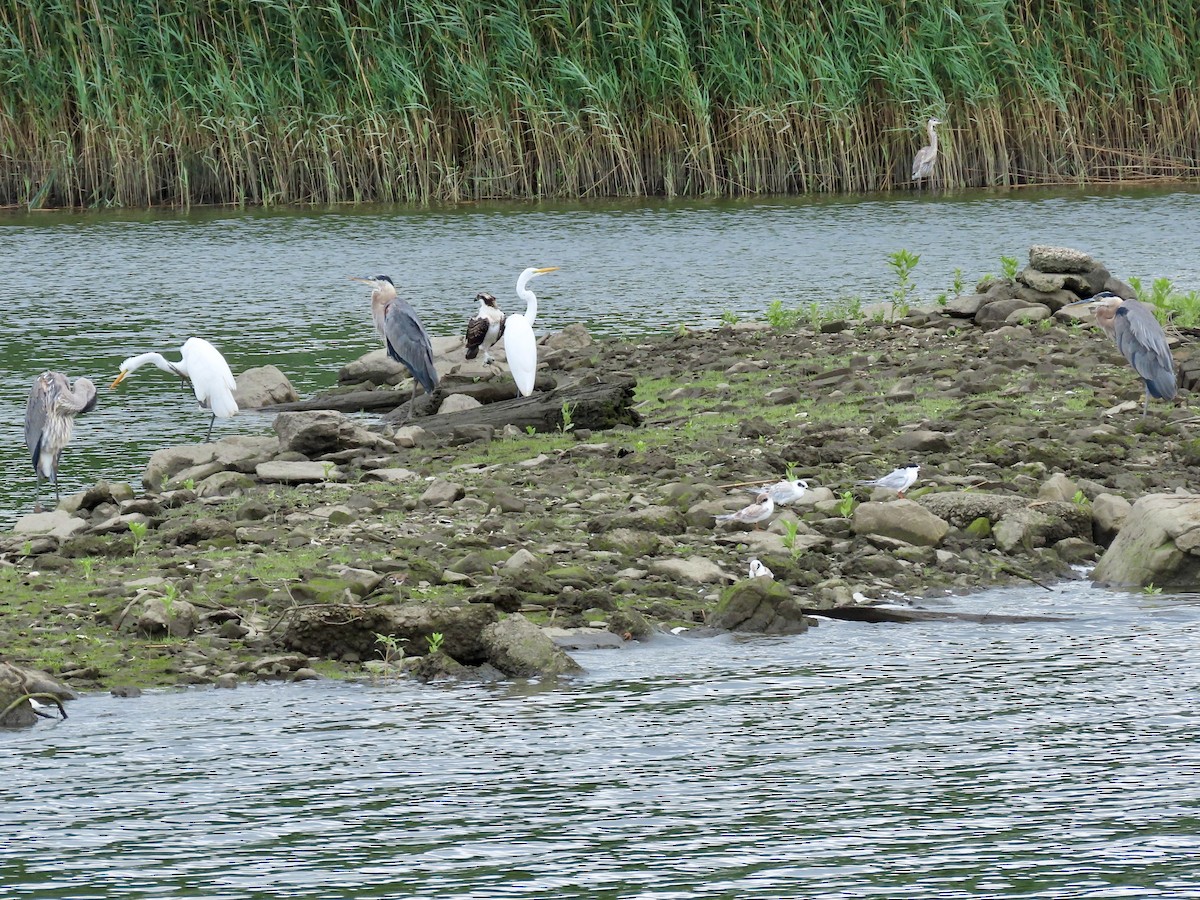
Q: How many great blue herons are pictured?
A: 4